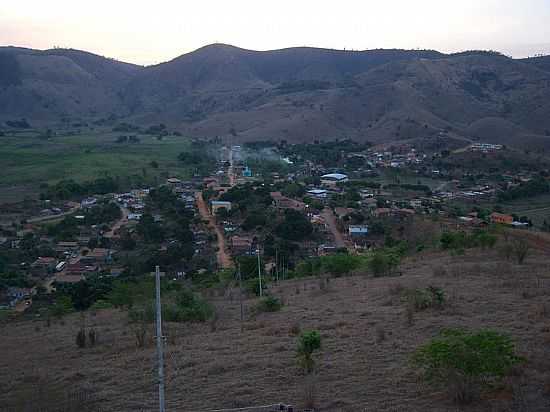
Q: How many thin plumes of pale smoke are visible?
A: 1